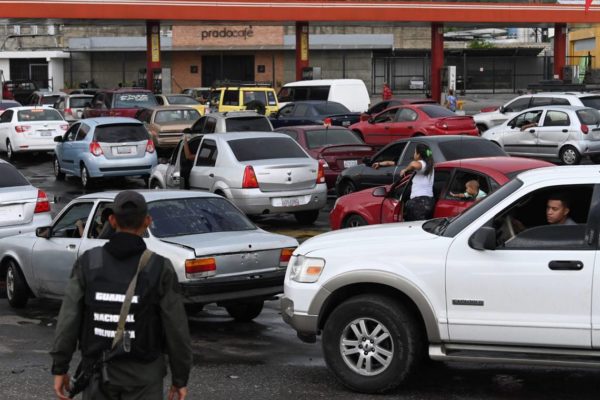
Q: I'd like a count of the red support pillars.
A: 4